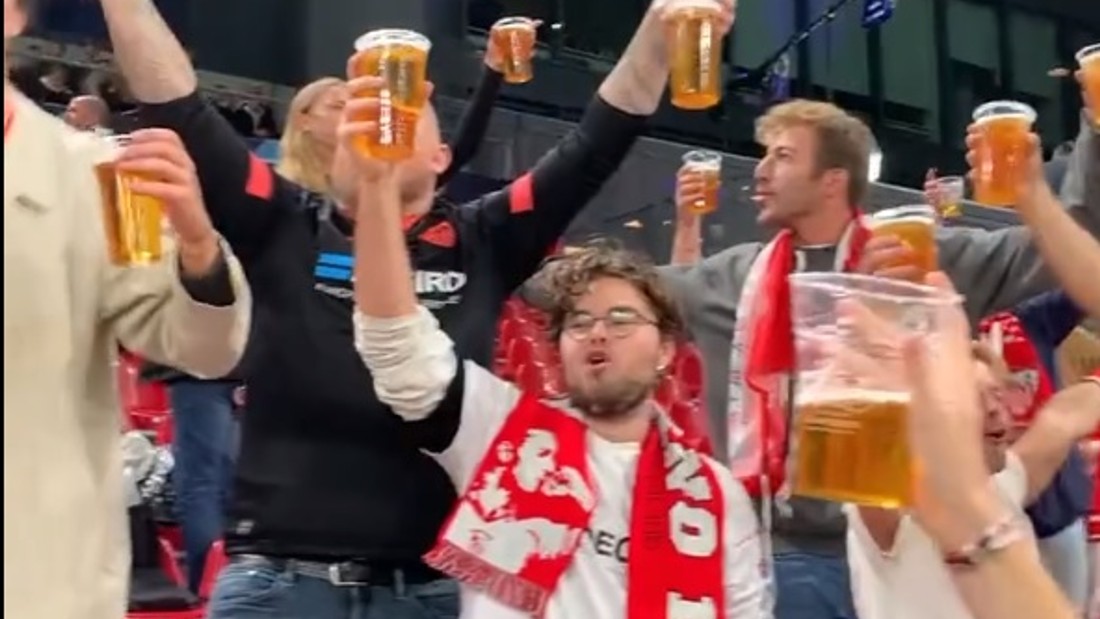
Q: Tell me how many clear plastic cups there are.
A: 10